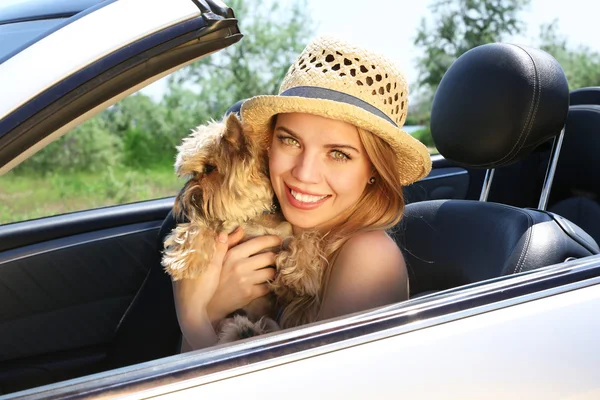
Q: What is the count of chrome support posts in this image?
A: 2